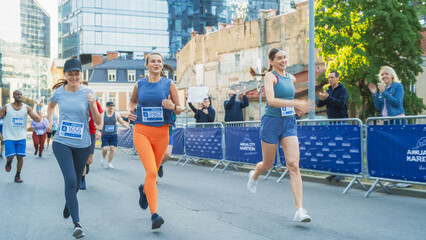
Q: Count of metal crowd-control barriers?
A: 6